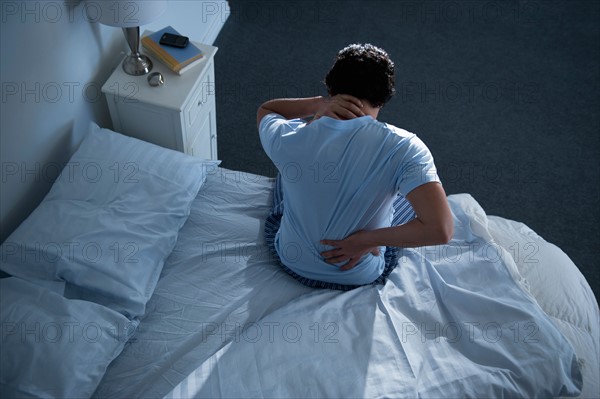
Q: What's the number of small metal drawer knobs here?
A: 2